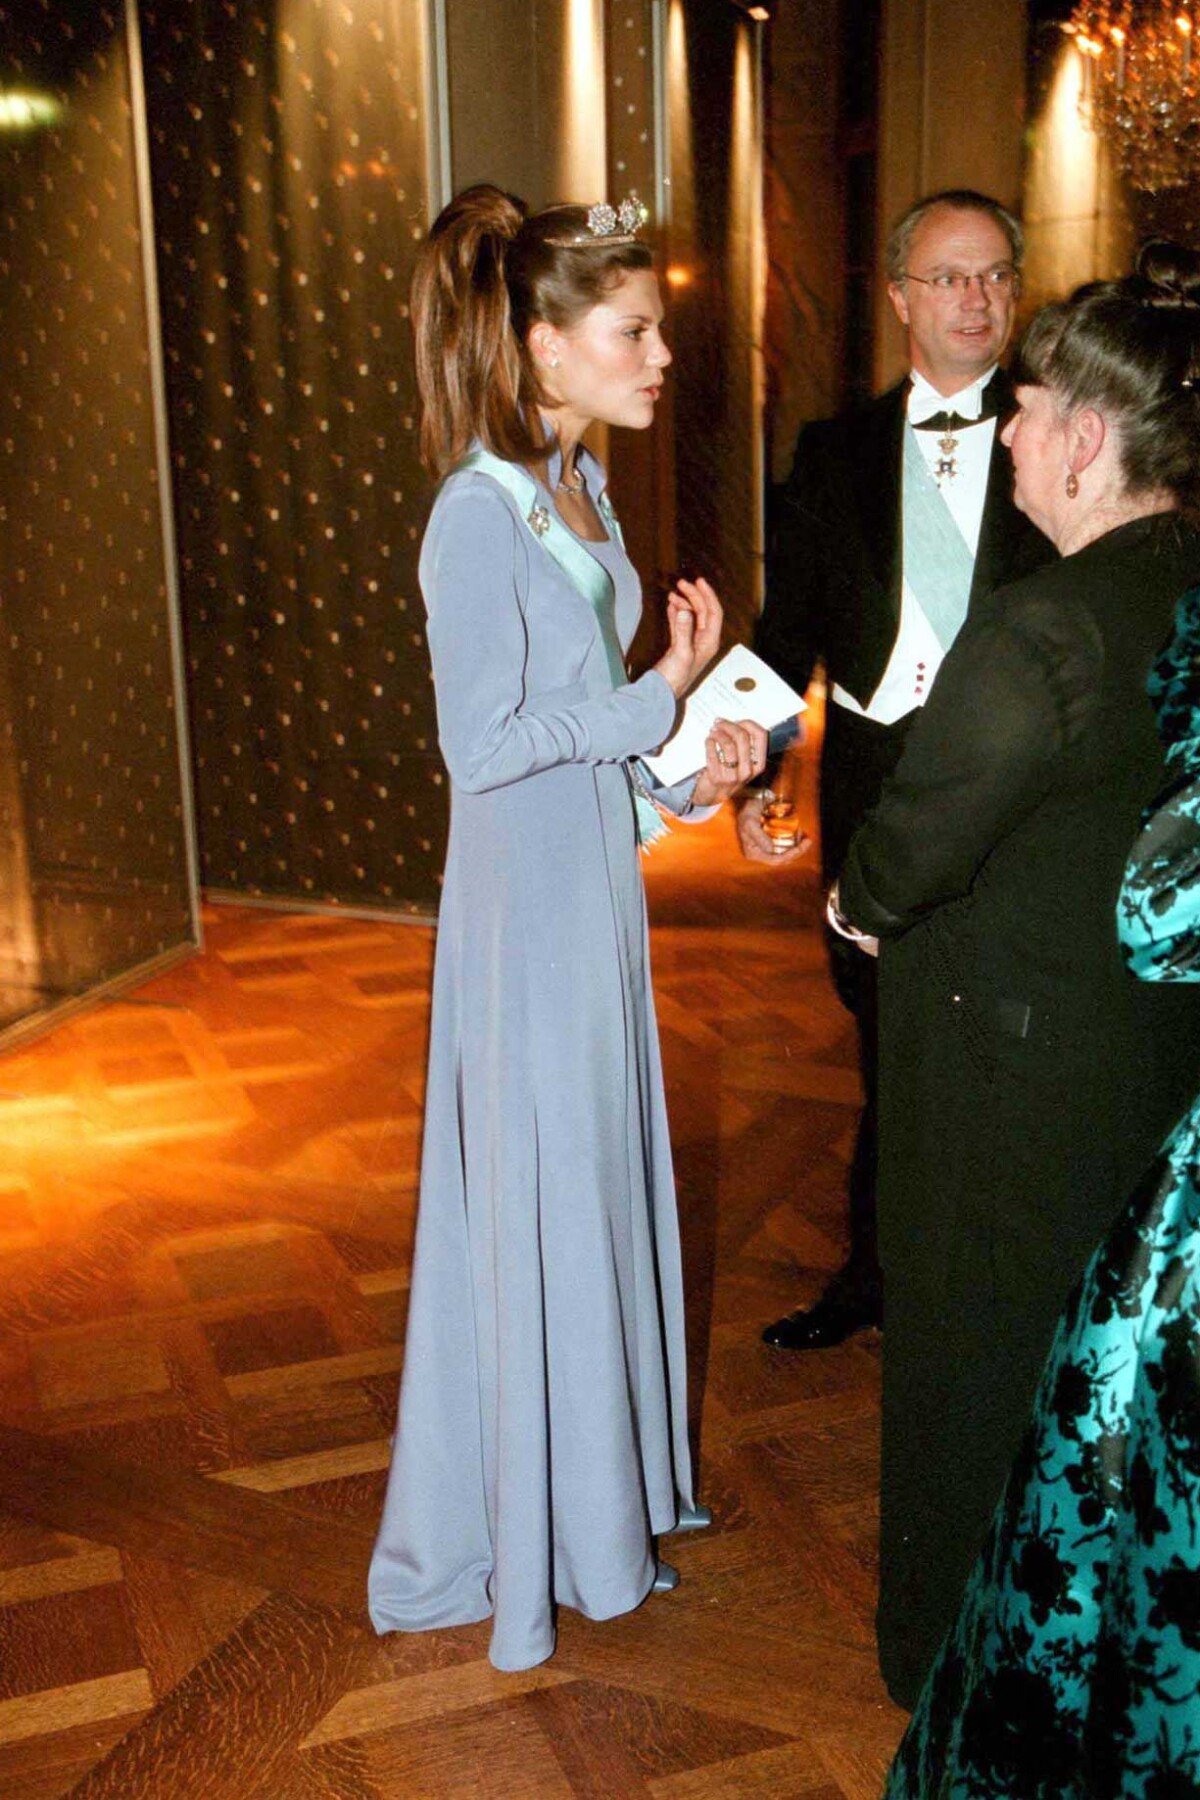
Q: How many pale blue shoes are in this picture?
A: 2